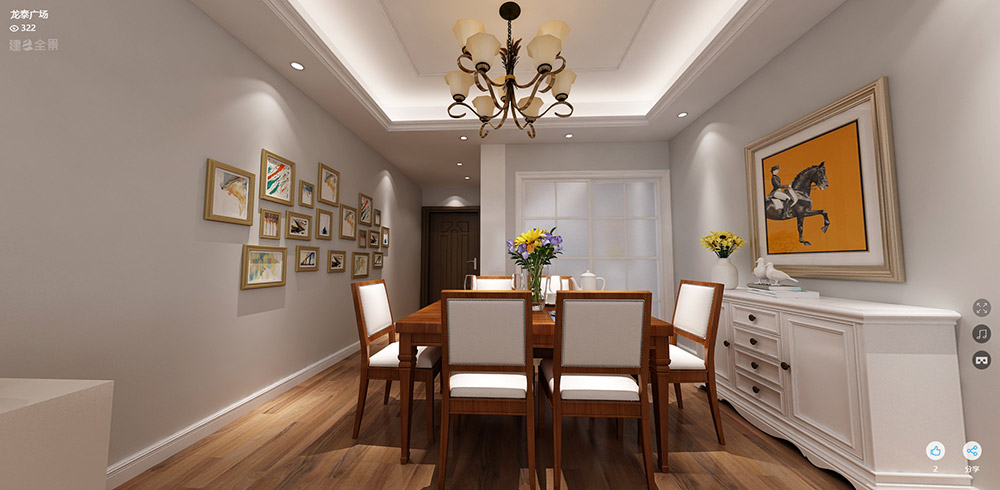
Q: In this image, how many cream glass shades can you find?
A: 9